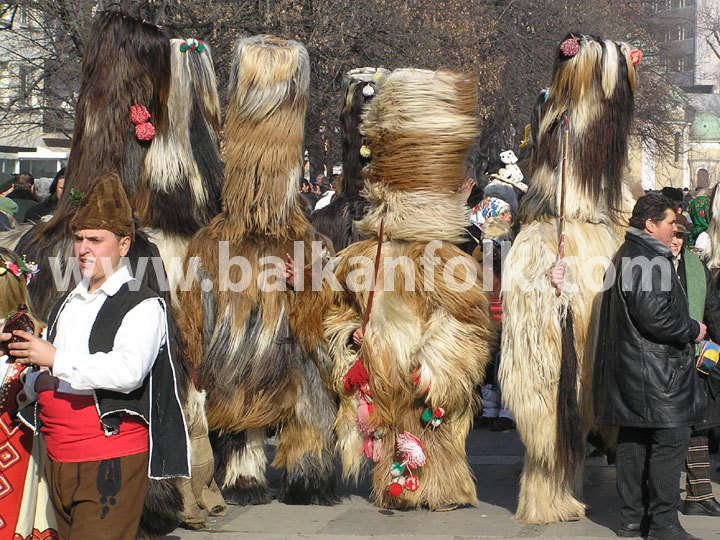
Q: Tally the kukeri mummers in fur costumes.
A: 6